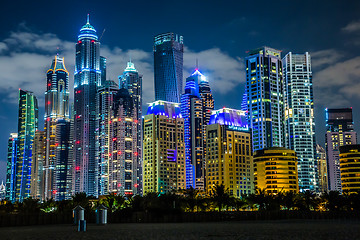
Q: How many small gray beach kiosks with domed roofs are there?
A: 2